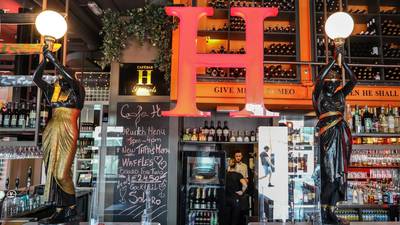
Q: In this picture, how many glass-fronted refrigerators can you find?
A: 1